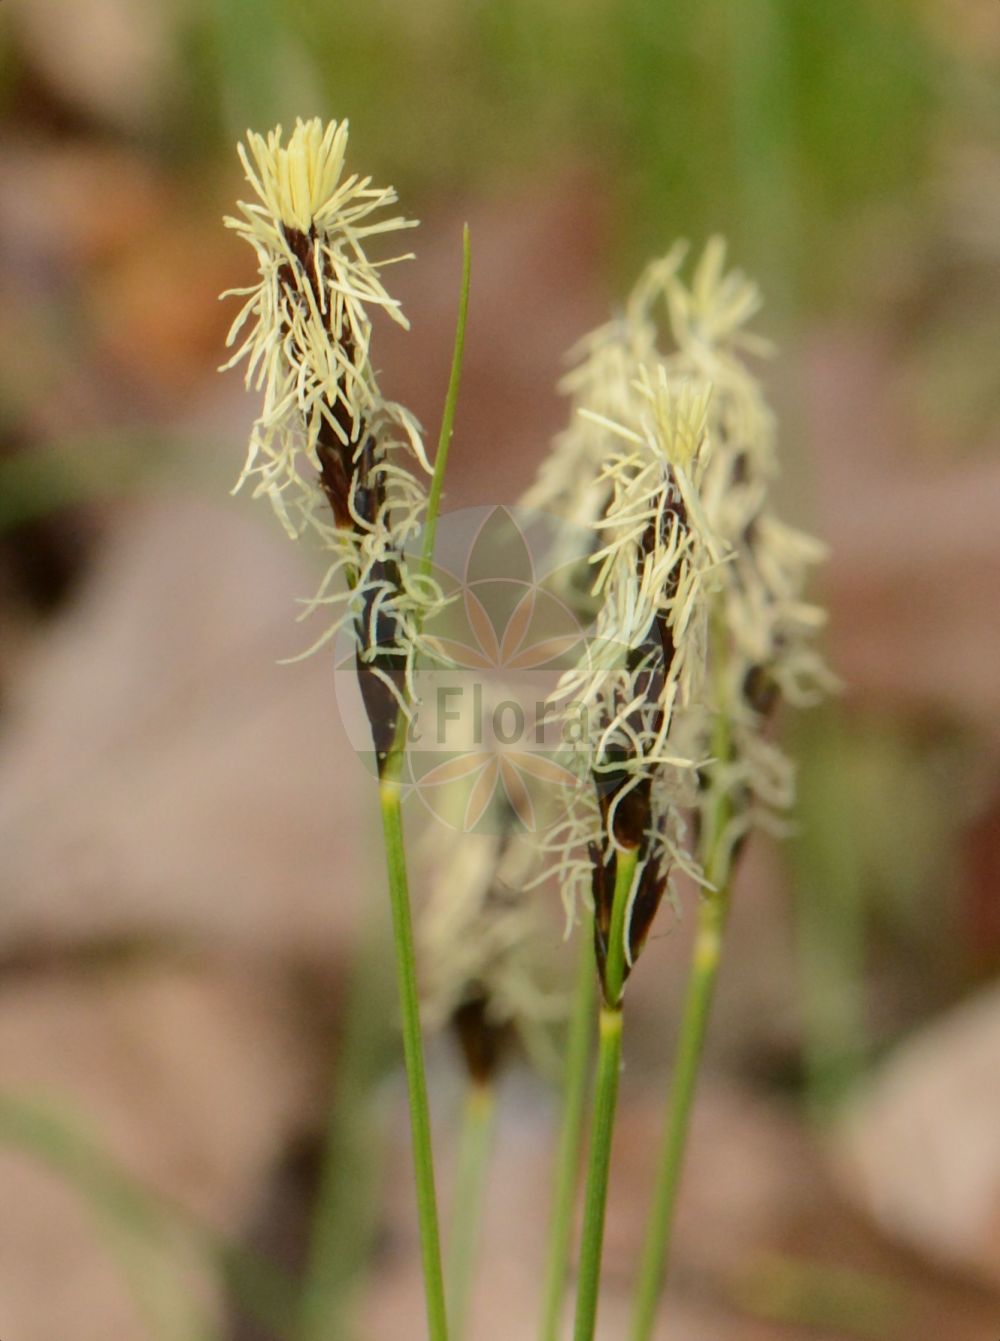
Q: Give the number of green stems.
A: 5